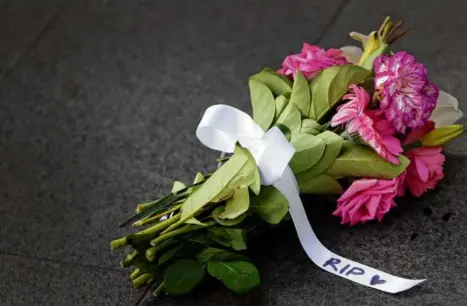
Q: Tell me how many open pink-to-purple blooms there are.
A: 5